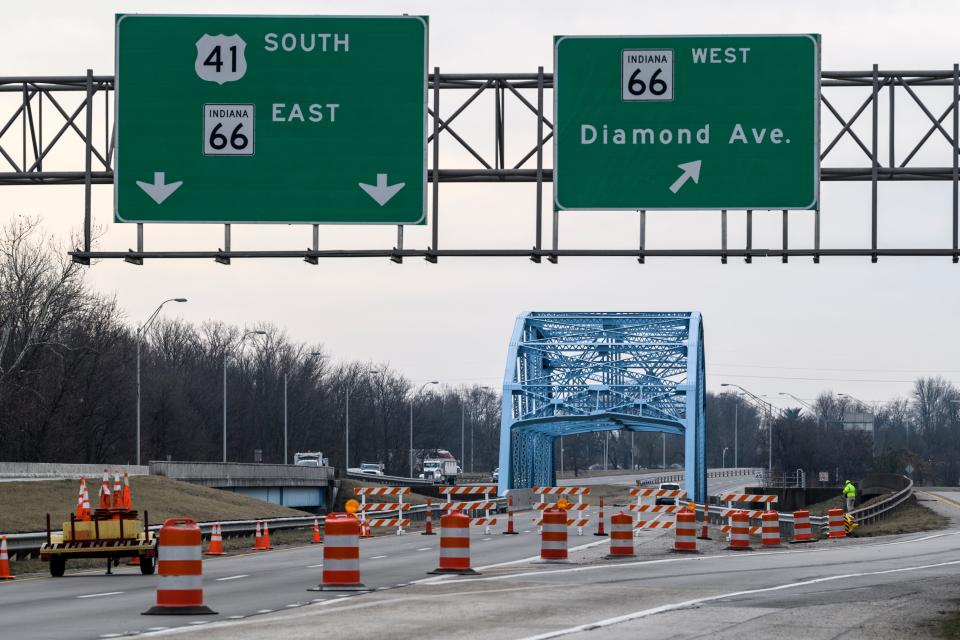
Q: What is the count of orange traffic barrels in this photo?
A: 10